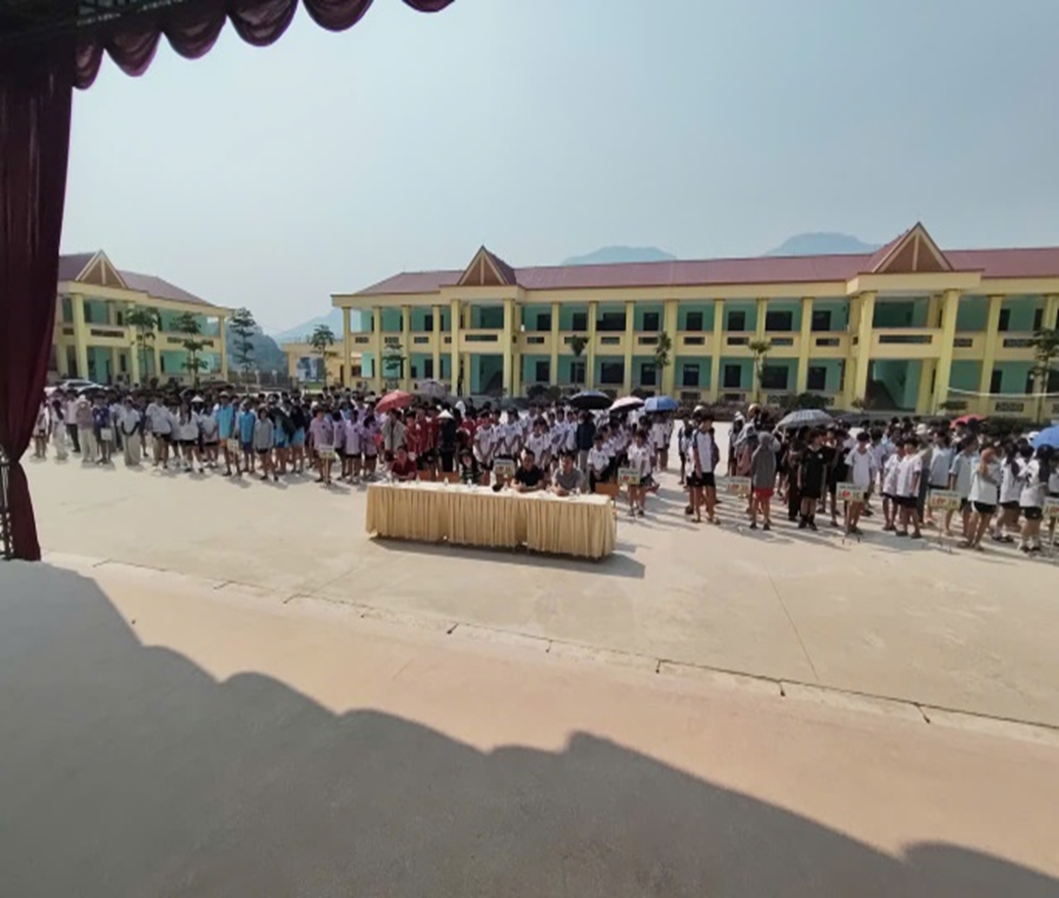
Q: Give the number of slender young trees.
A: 9